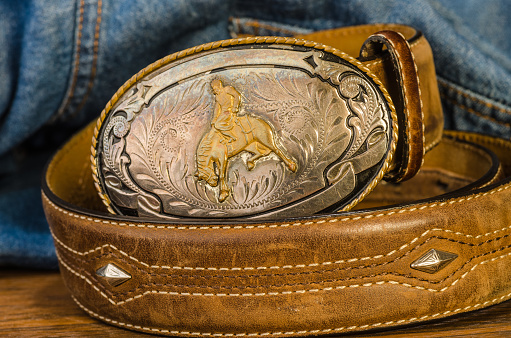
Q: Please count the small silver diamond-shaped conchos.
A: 2